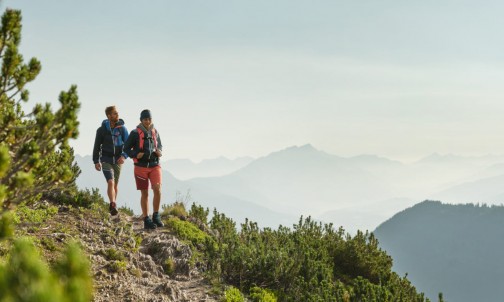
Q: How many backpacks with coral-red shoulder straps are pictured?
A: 1